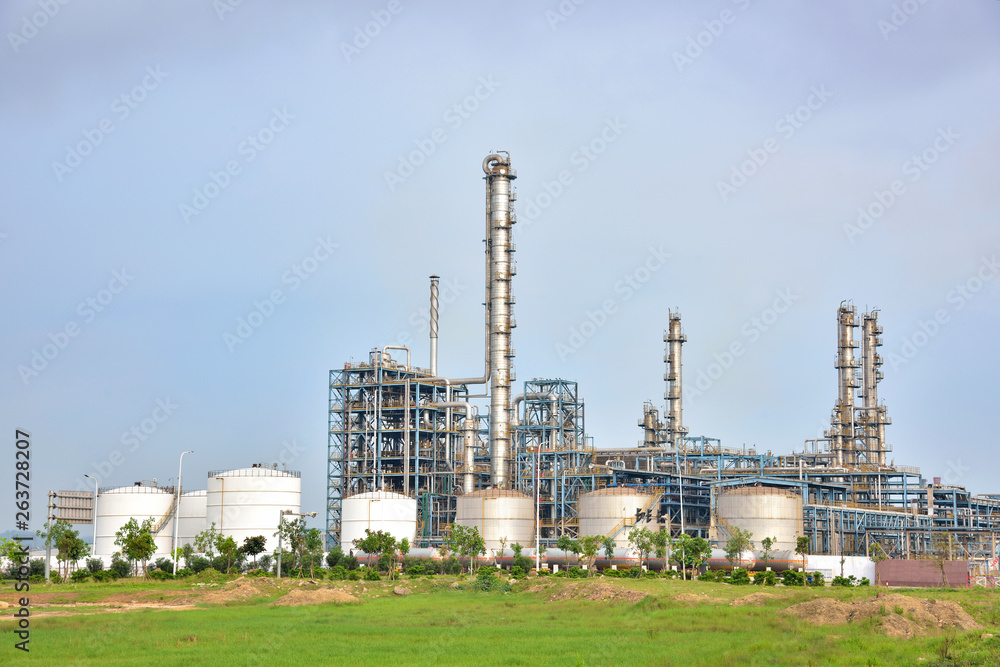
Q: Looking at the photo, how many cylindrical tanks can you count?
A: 7